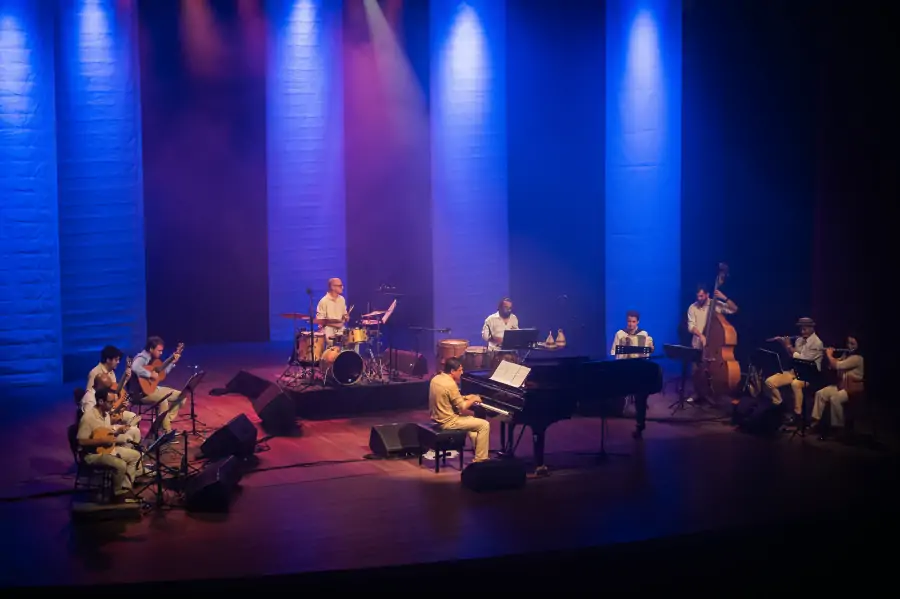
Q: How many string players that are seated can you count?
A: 4